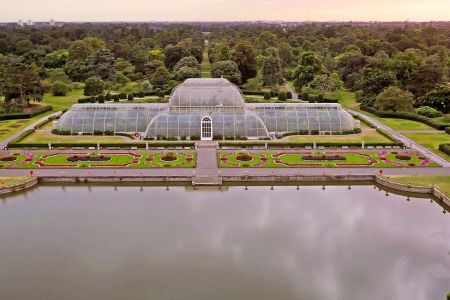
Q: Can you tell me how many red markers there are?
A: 2